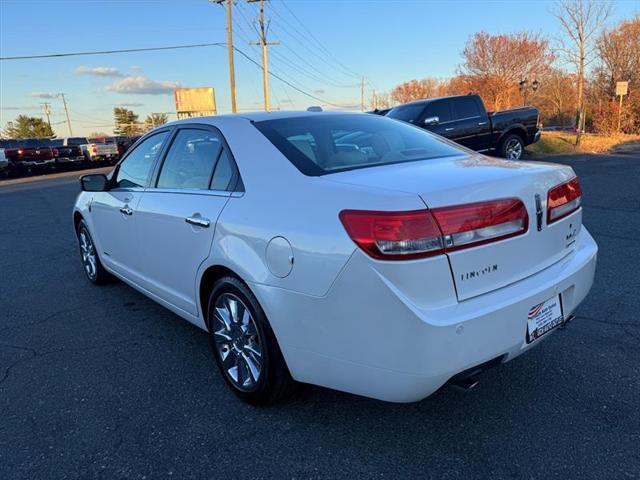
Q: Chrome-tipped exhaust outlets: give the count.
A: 2